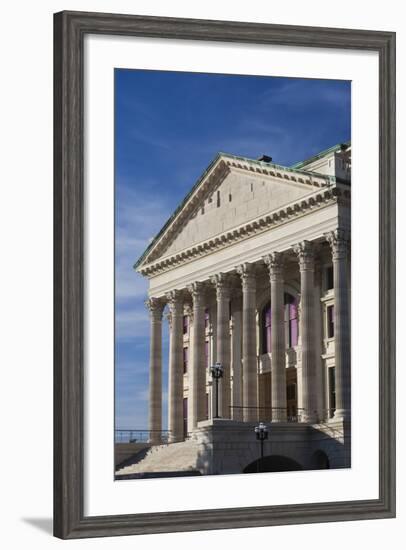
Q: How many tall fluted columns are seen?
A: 8